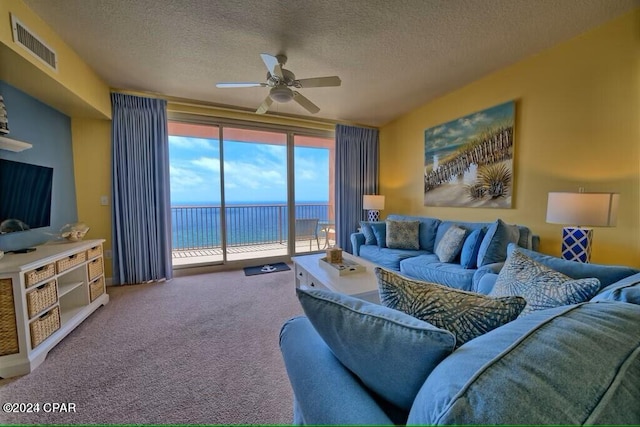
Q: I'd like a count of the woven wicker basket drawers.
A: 7